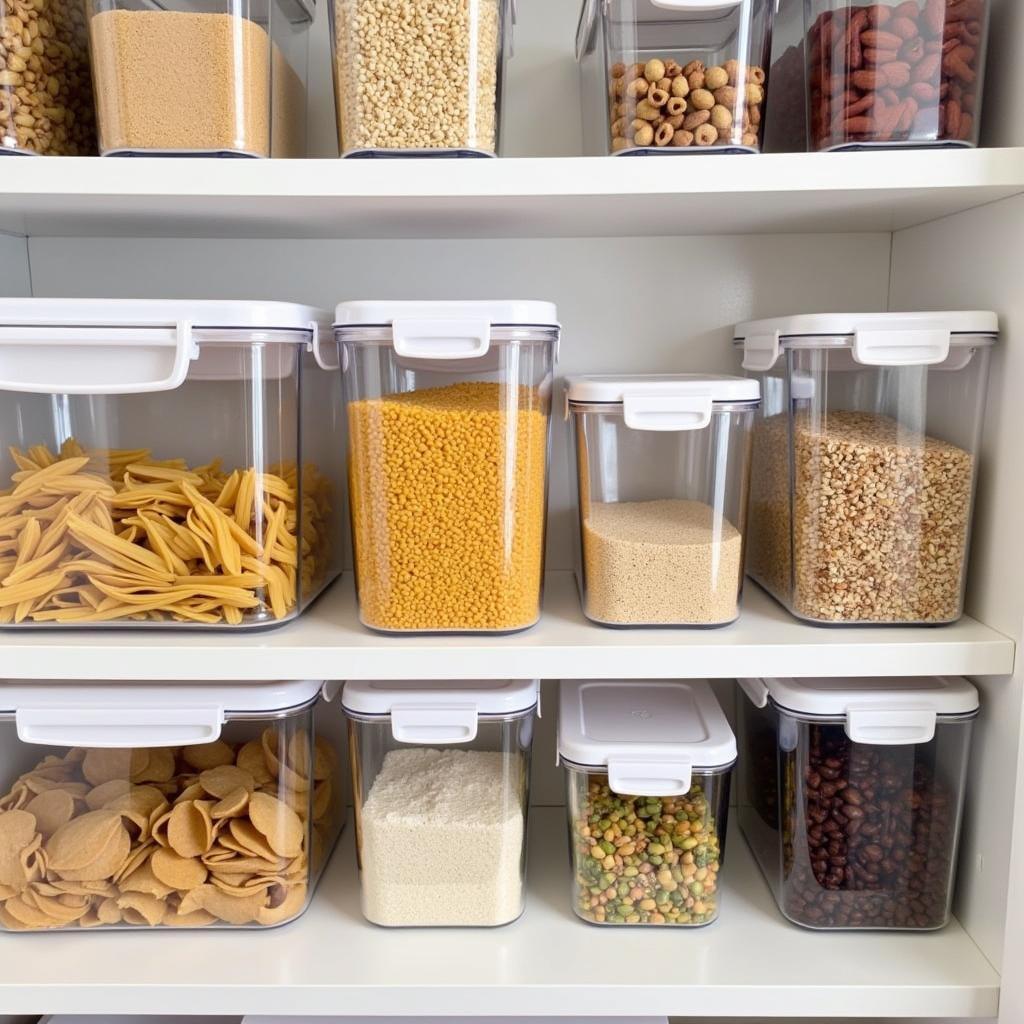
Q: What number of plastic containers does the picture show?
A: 13